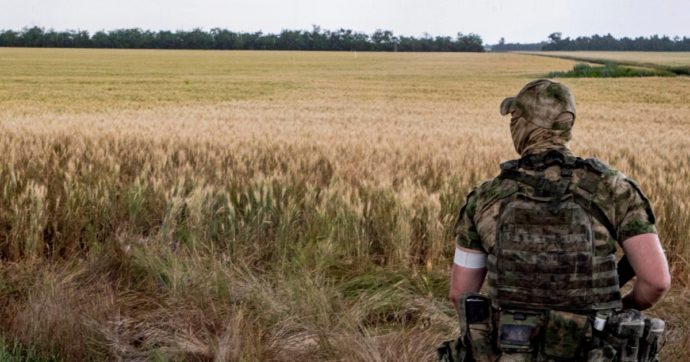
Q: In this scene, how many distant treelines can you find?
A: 2